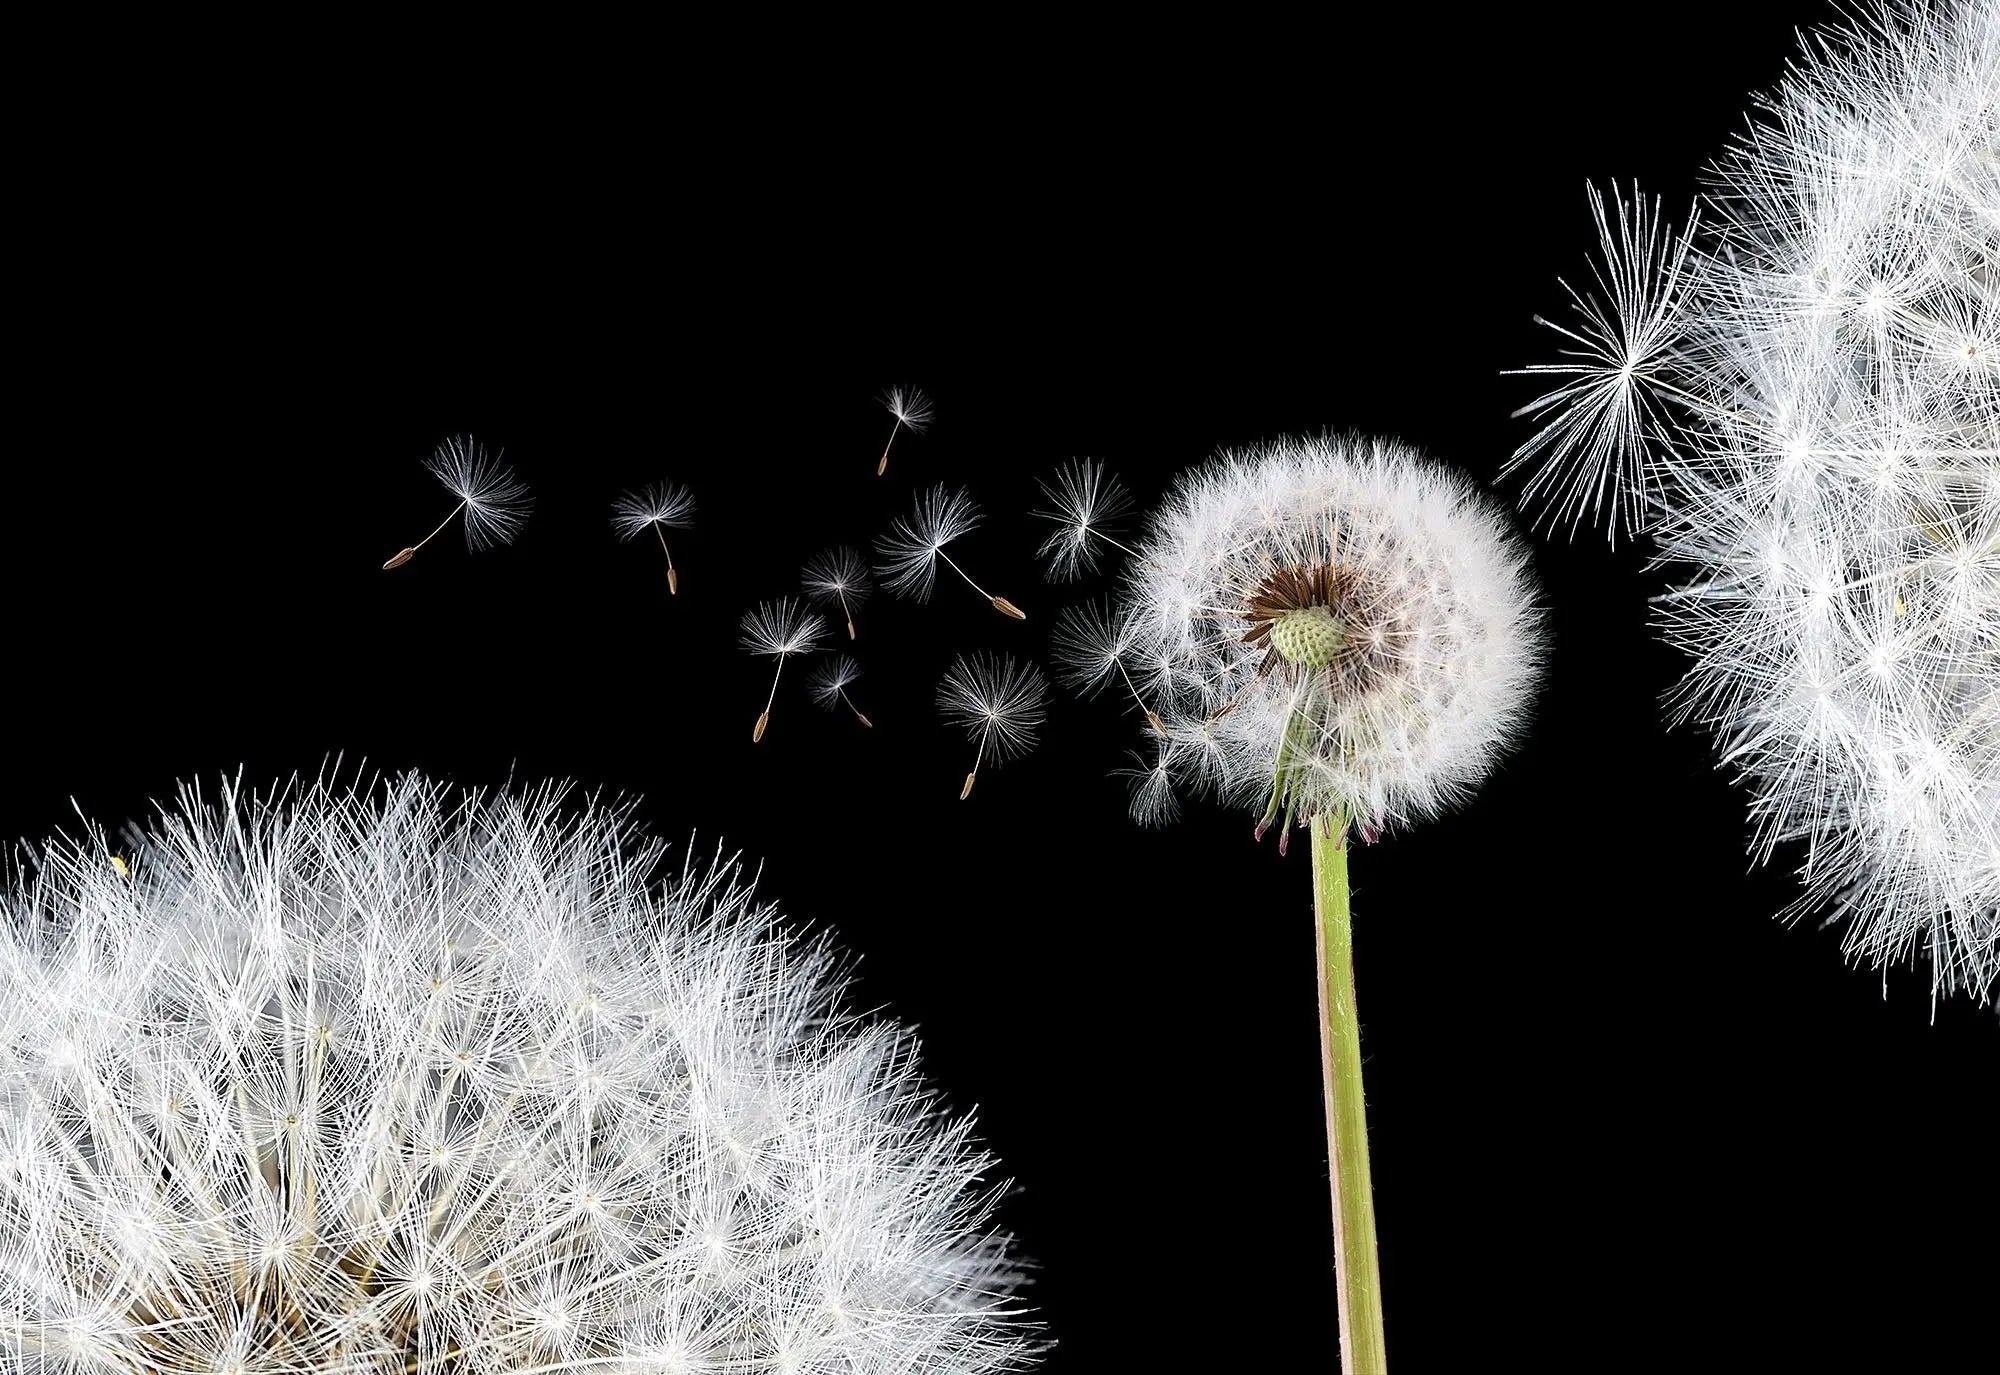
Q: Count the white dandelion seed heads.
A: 3